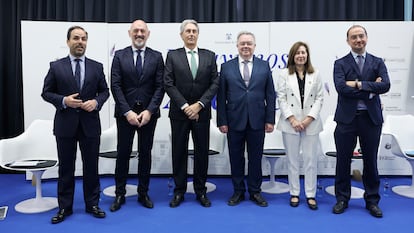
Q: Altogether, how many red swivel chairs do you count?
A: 0